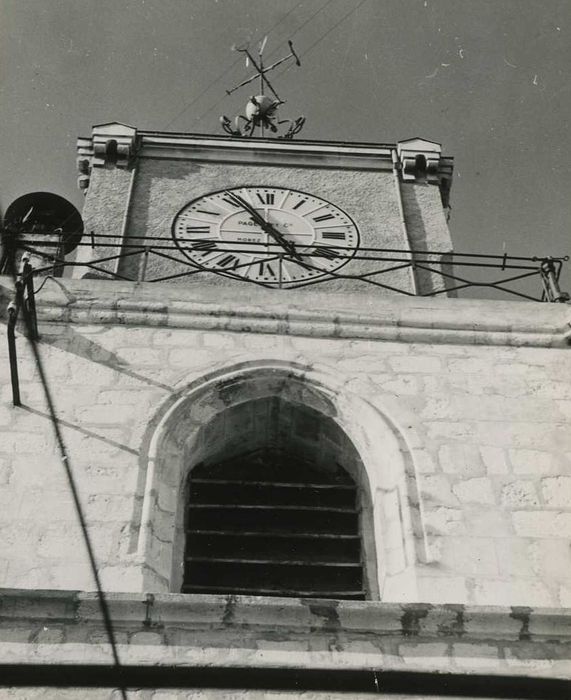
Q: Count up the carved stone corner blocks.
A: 2